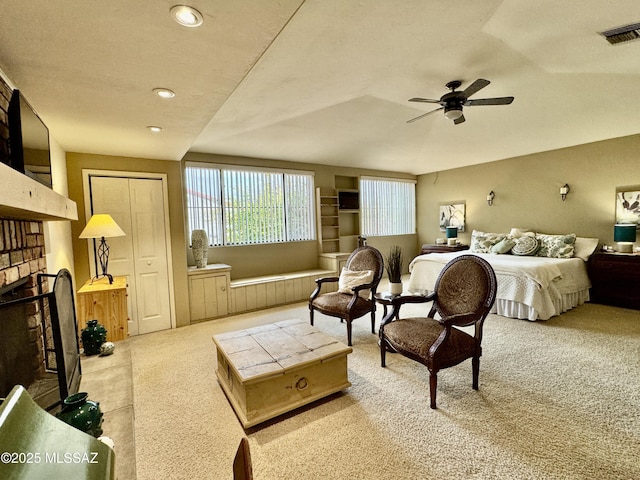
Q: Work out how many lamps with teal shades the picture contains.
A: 2